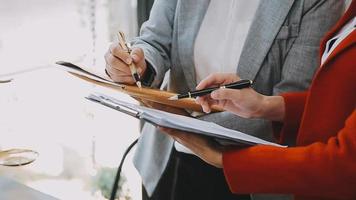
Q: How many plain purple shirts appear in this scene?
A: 0